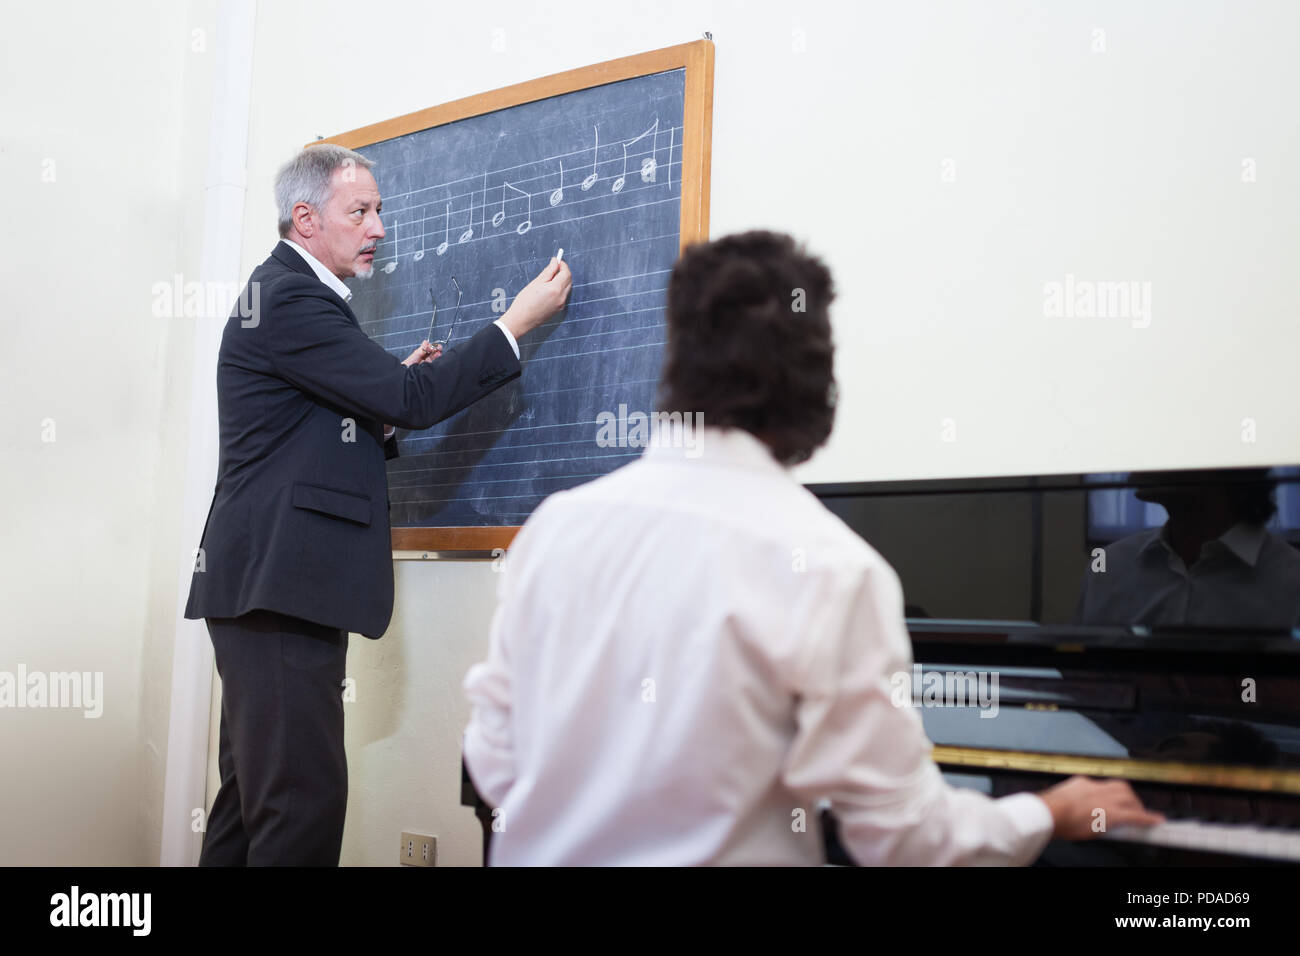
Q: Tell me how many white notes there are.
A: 10